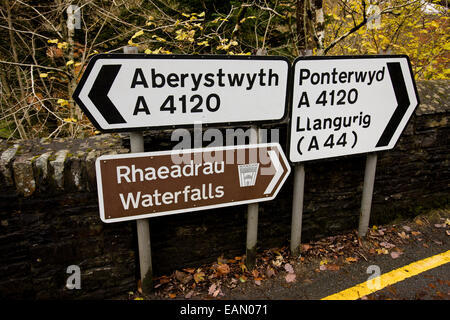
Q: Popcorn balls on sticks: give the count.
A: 0